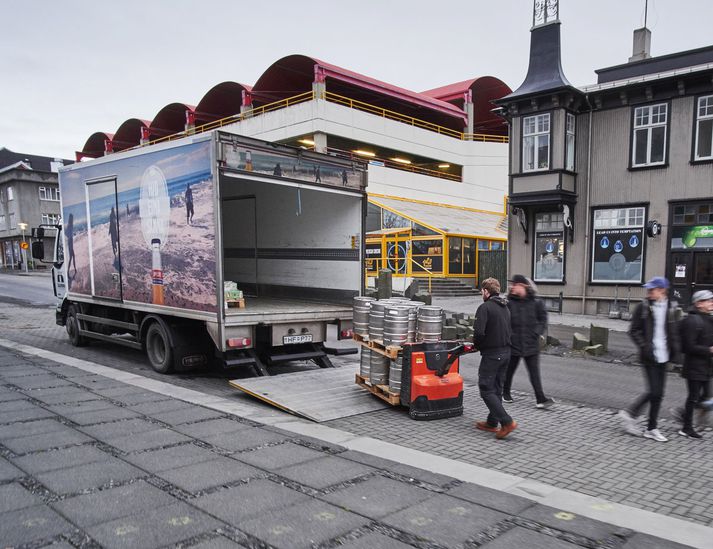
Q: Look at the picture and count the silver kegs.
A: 11